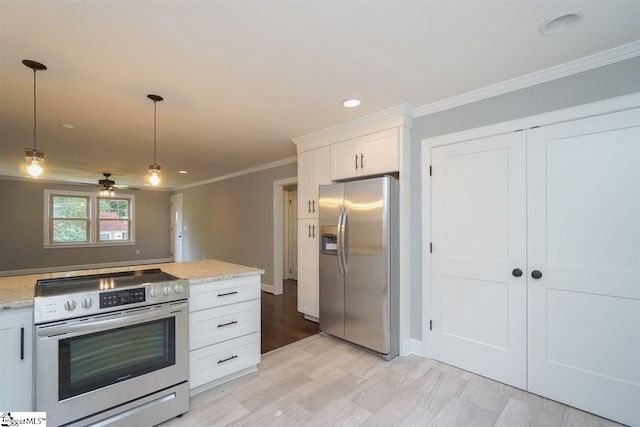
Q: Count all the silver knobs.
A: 5